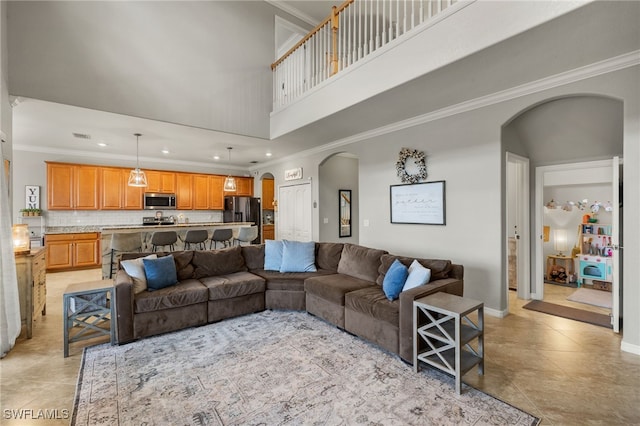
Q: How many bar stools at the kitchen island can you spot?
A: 5